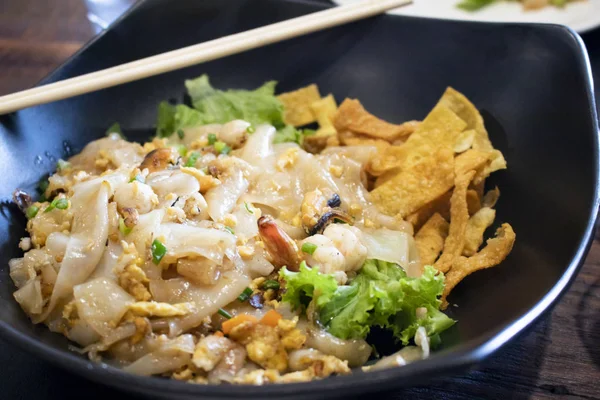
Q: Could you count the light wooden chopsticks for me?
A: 2